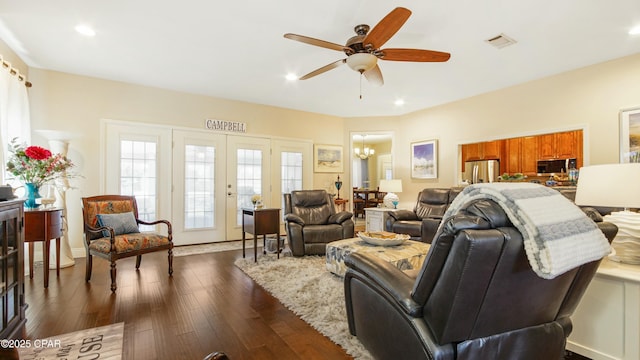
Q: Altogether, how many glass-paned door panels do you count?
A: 4